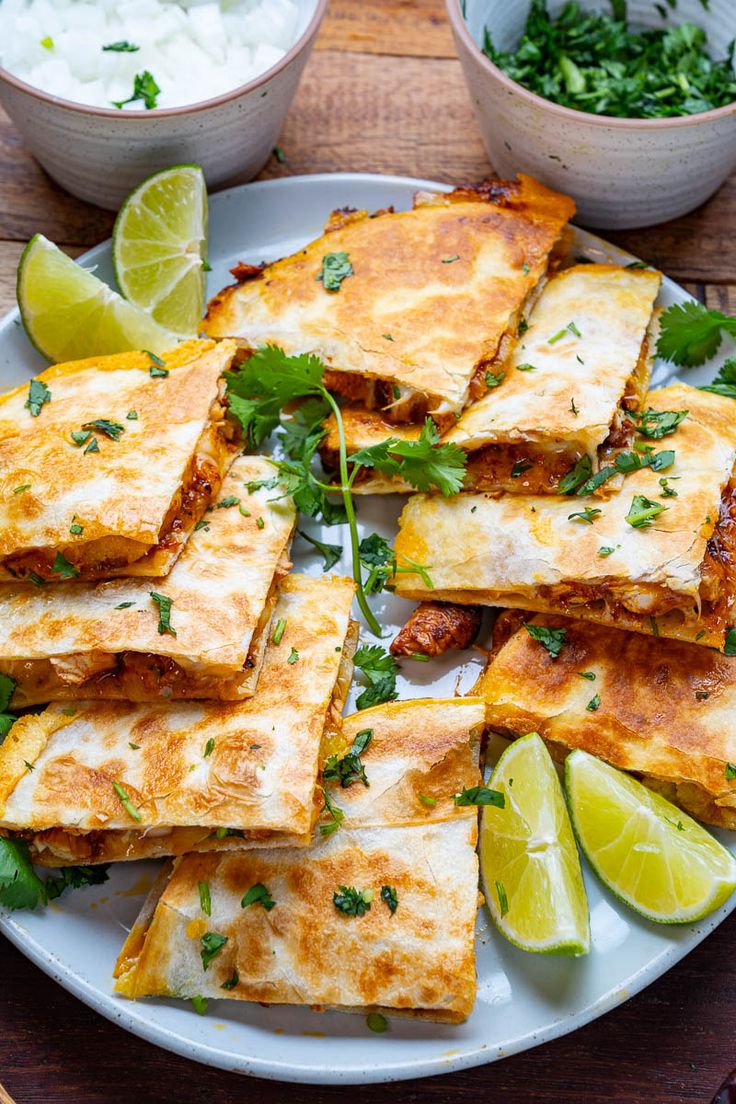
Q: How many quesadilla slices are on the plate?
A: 8